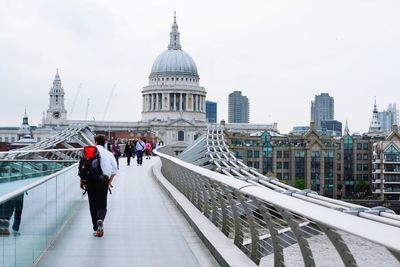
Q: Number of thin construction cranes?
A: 3